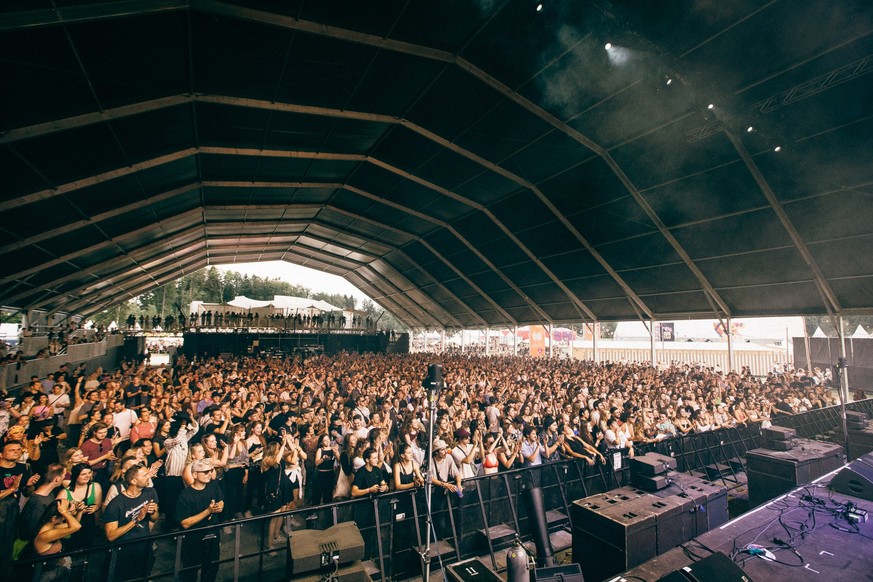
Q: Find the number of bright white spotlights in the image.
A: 6